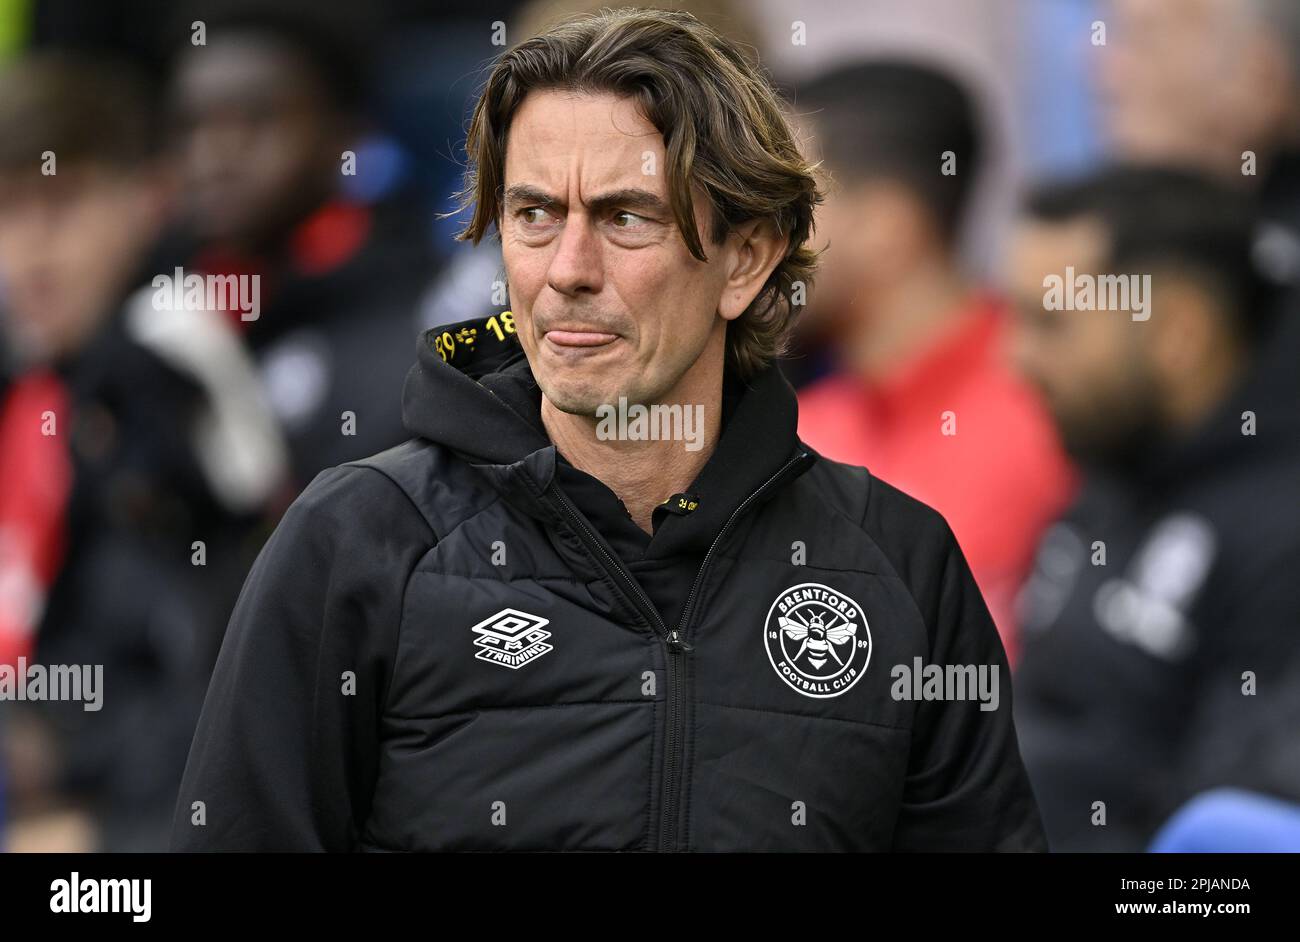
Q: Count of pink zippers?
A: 0